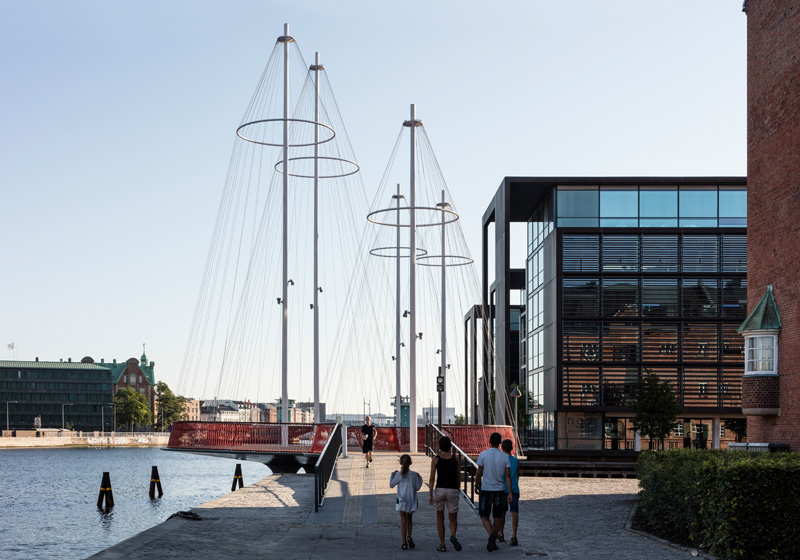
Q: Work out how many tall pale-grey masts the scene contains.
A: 5